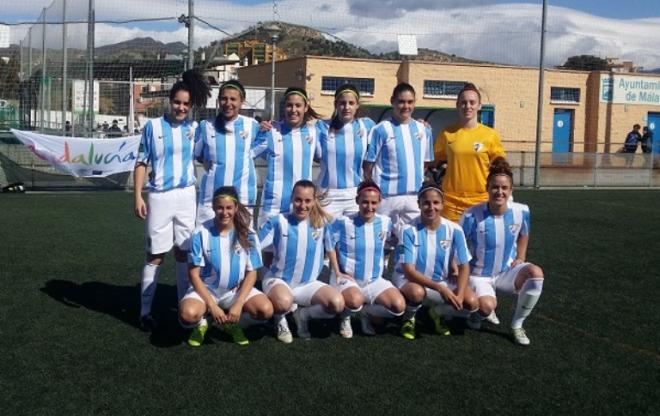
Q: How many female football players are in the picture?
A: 11